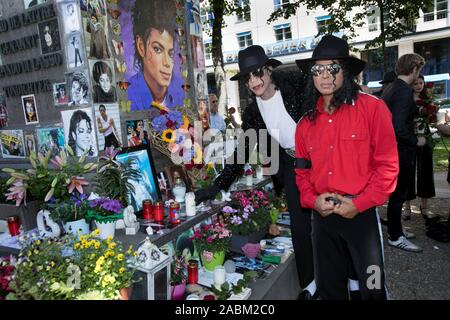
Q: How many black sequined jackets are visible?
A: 1